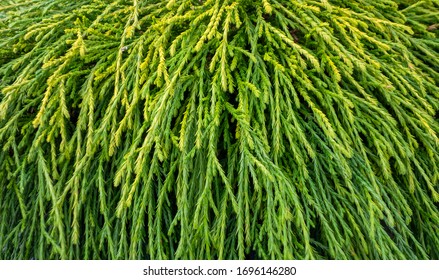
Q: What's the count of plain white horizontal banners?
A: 1